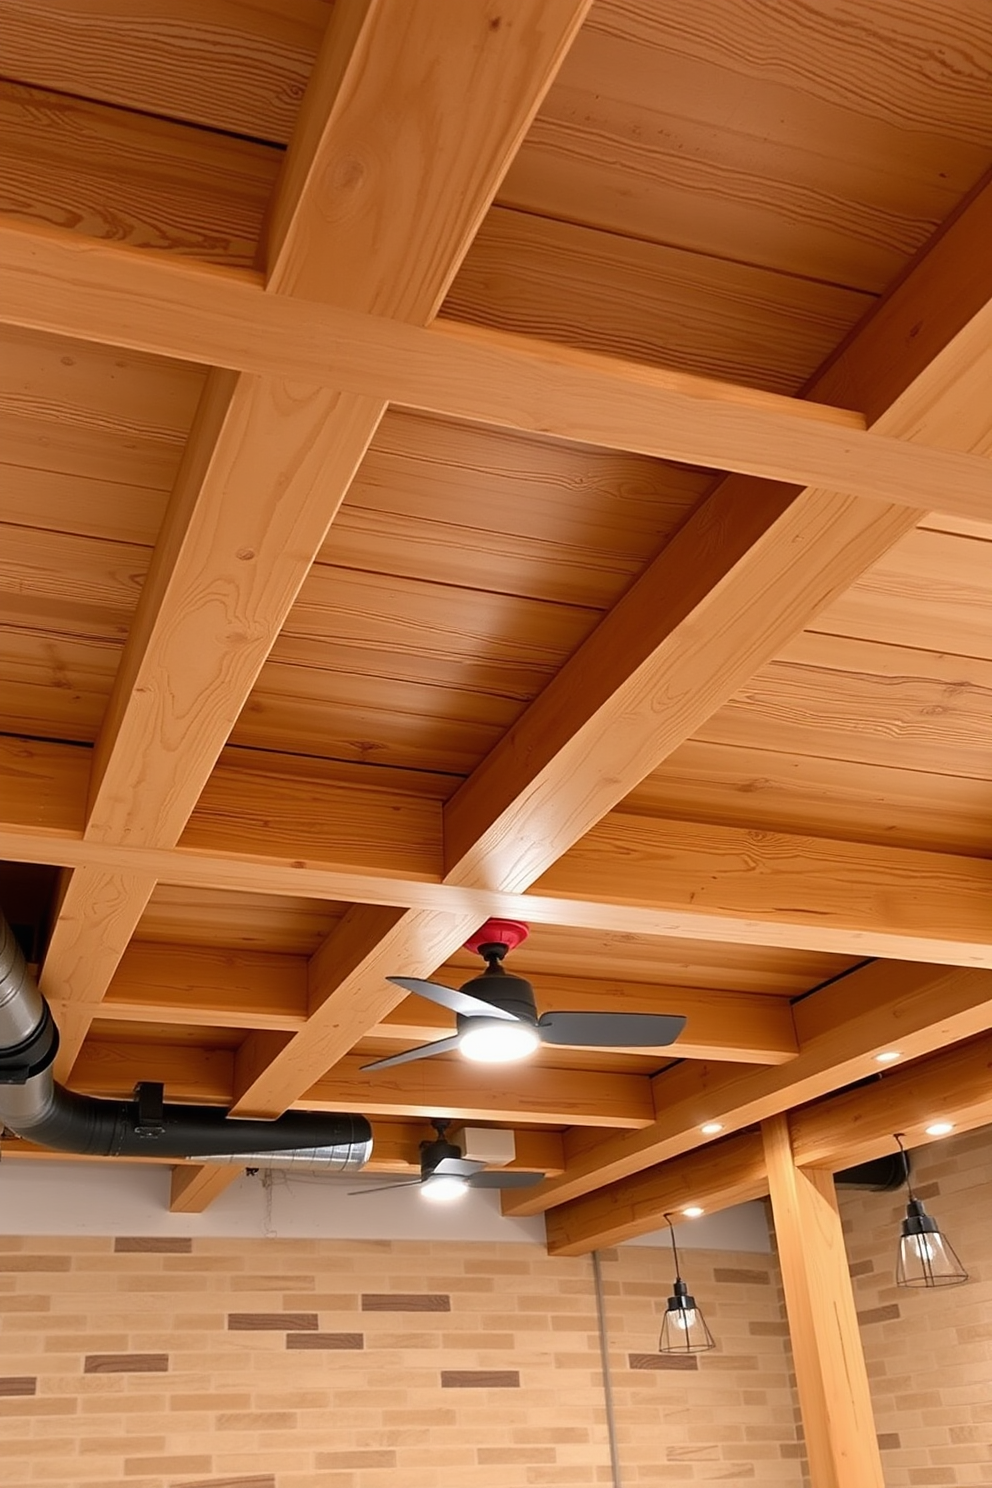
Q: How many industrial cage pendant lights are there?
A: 2